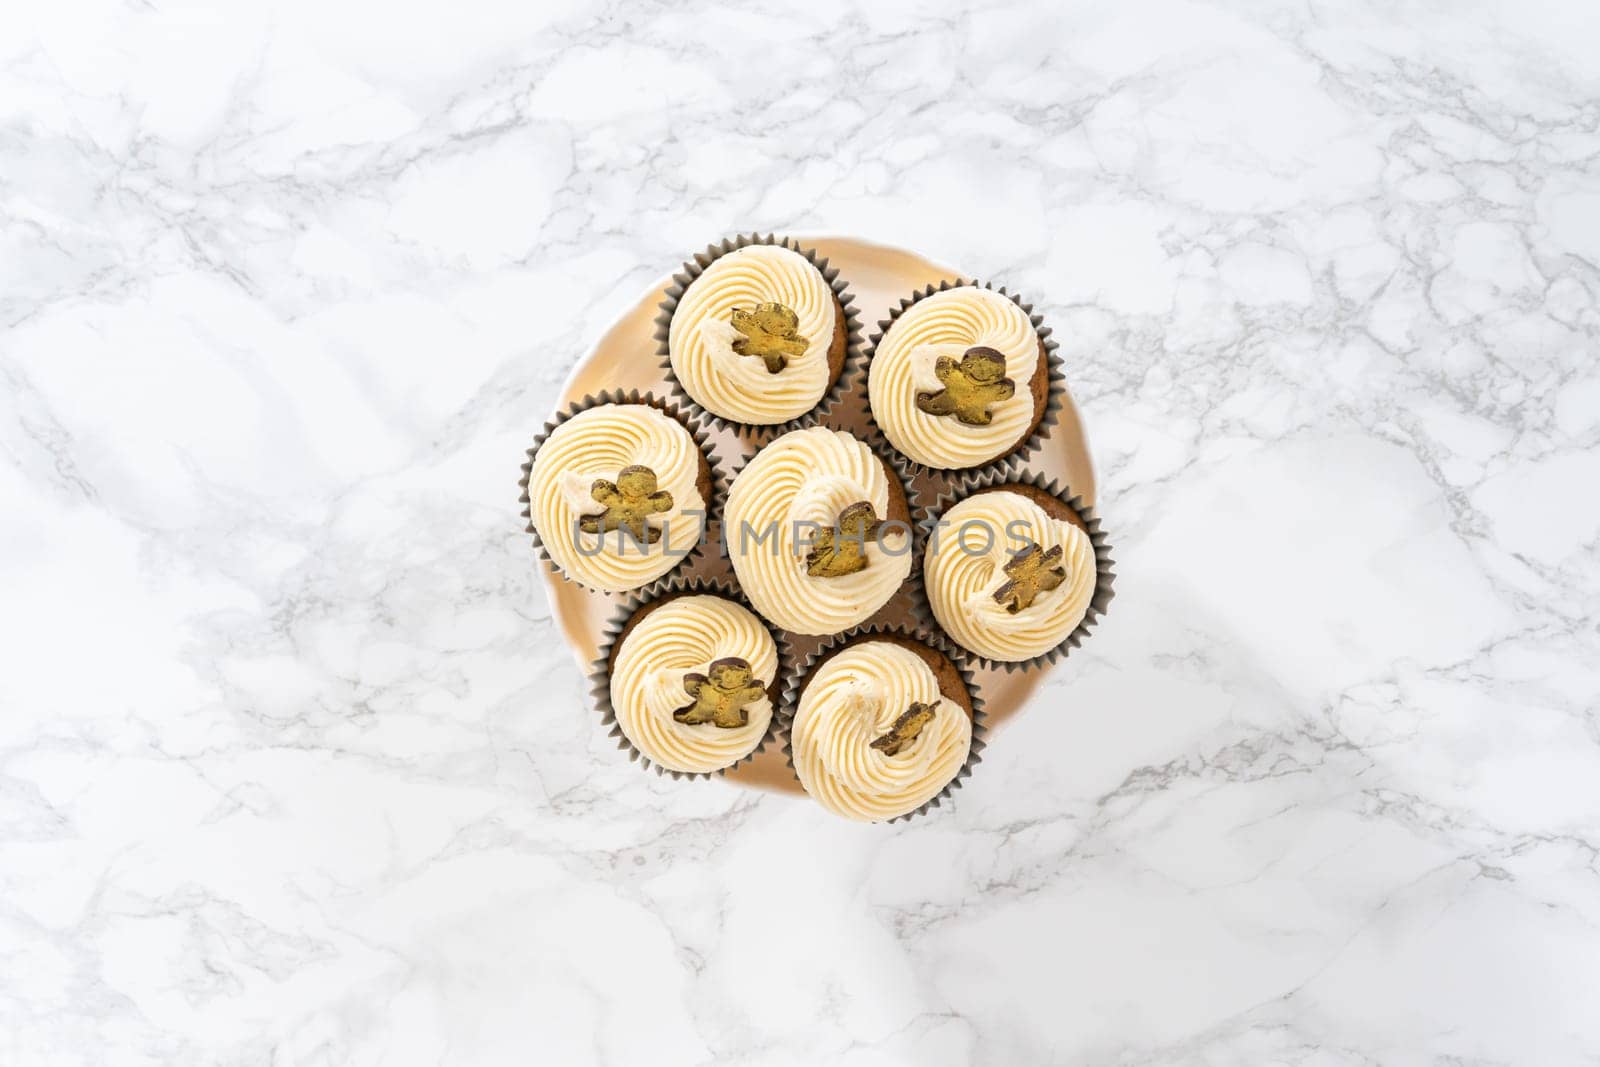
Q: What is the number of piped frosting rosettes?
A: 7